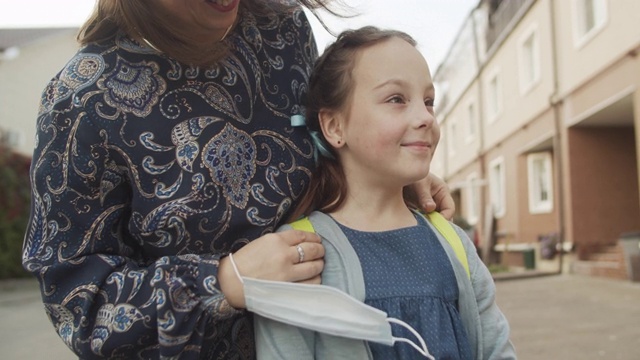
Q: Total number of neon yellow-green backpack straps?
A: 2